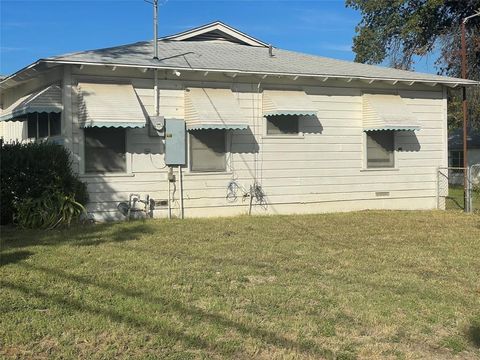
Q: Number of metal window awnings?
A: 5